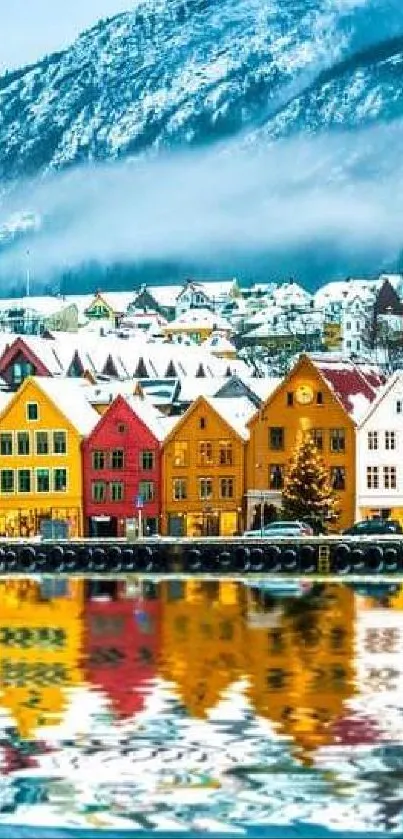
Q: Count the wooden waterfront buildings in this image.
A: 5